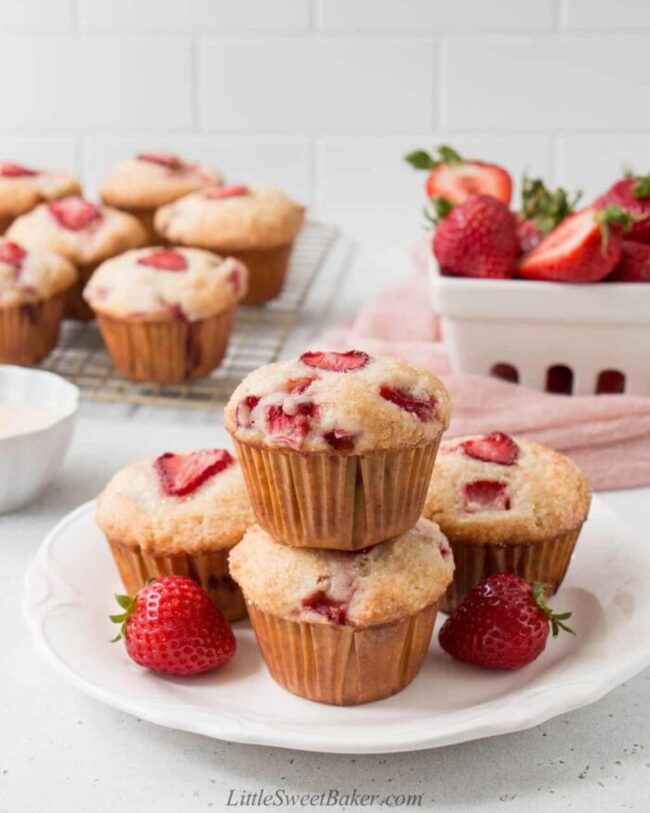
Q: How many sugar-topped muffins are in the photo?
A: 10